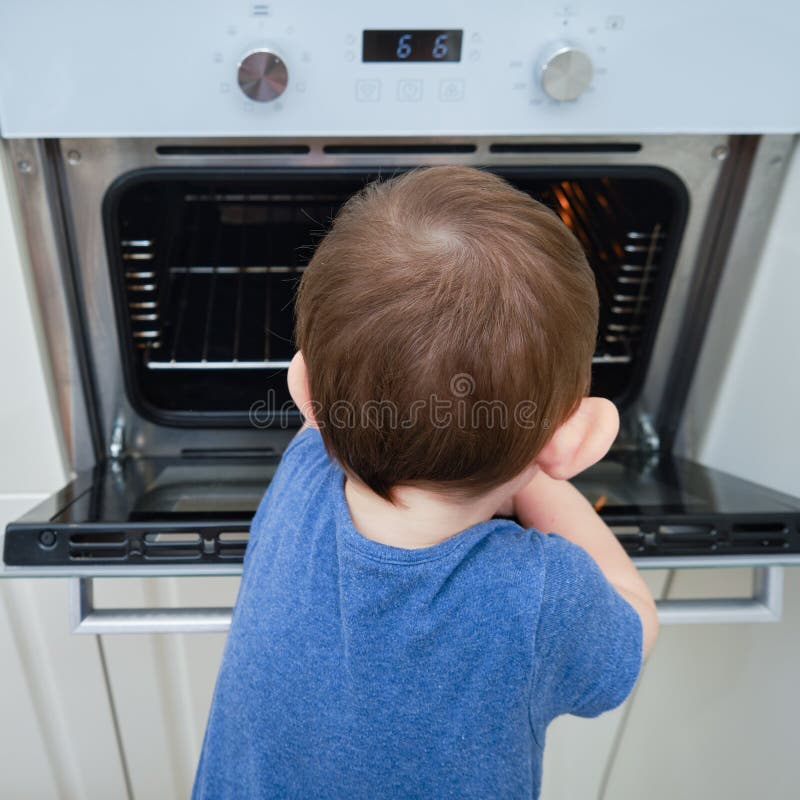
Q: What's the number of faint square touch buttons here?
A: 3